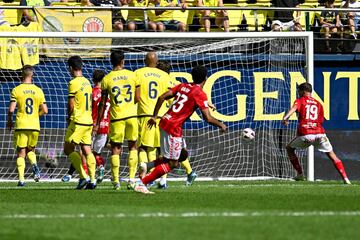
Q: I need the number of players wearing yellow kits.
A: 5